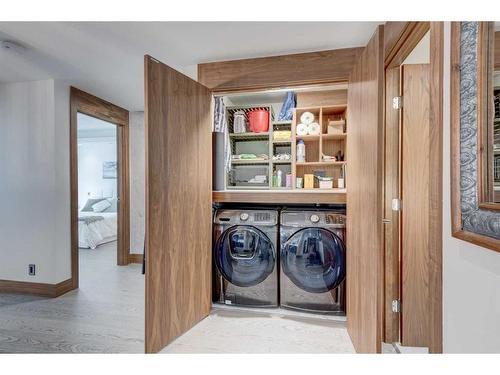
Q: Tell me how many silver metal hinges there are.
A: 3